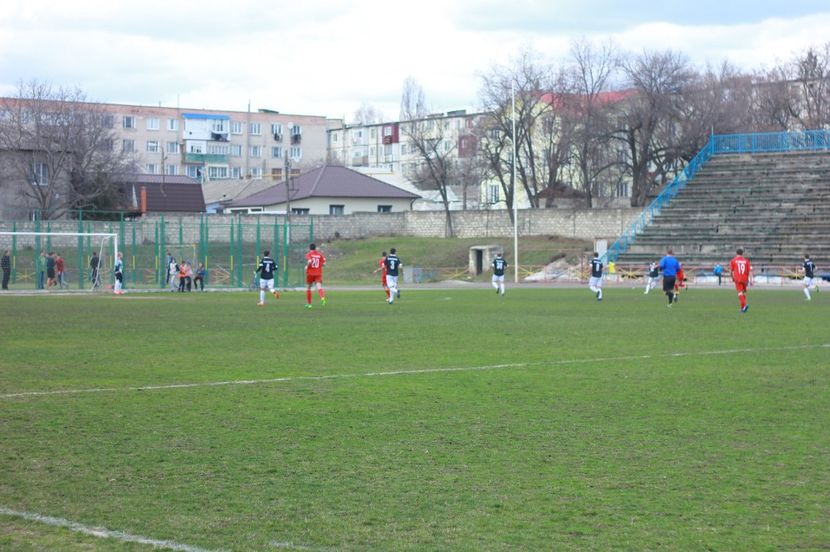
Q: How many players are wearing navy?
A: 6